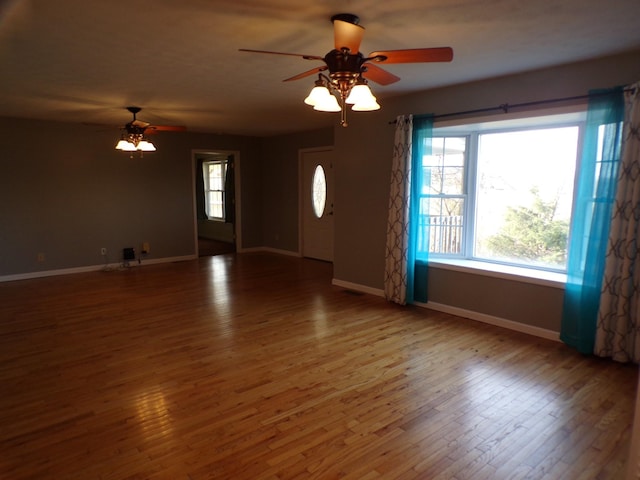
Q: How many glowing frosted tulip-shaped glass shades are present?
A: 8